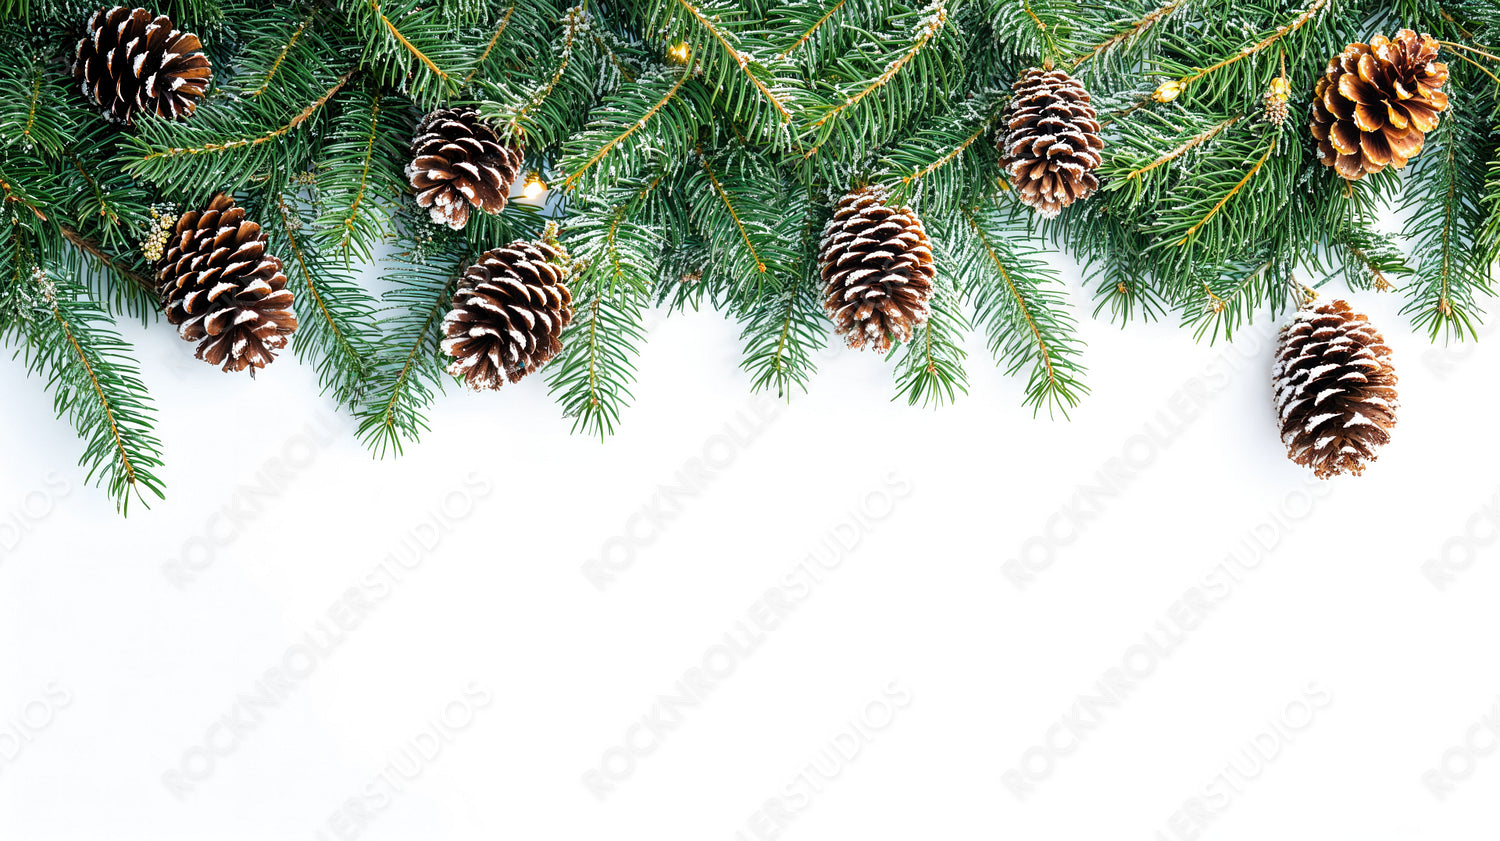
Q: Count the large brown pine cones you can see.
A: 8